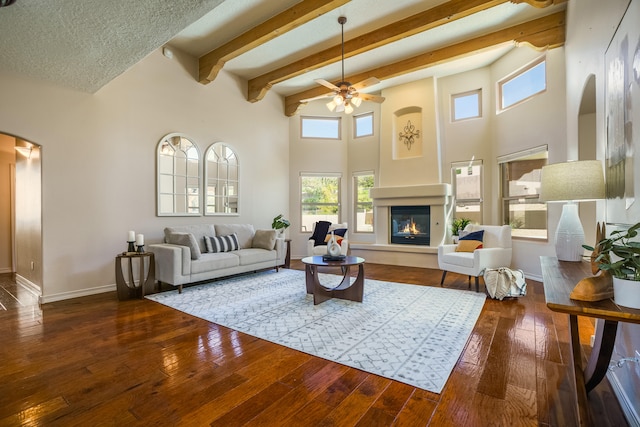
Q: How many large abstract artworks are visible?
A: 1